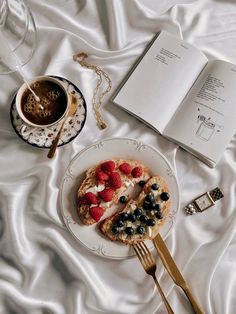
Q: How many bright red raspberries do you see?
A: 8